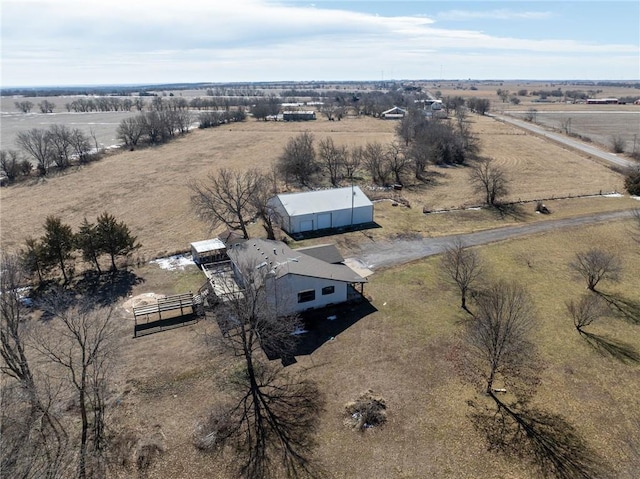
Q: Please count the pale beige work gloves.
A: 0